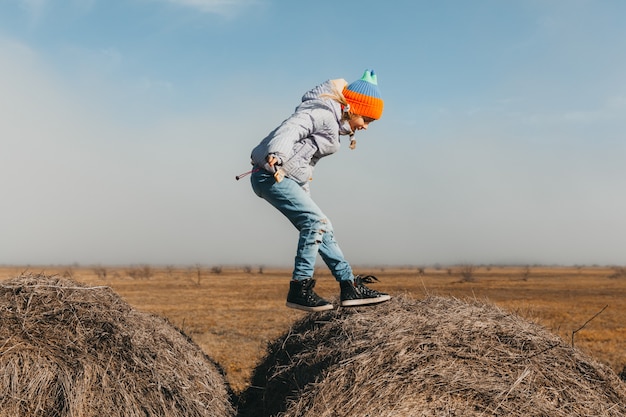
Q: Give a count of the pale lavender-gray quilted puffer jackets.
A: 1